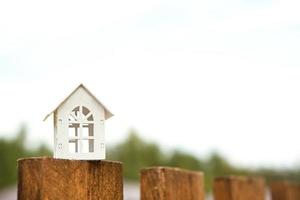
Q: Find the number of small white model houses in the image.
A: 1